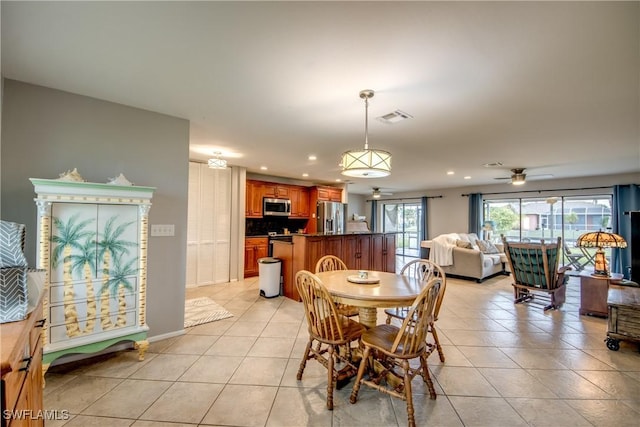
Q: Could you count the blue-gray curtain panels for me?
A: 4